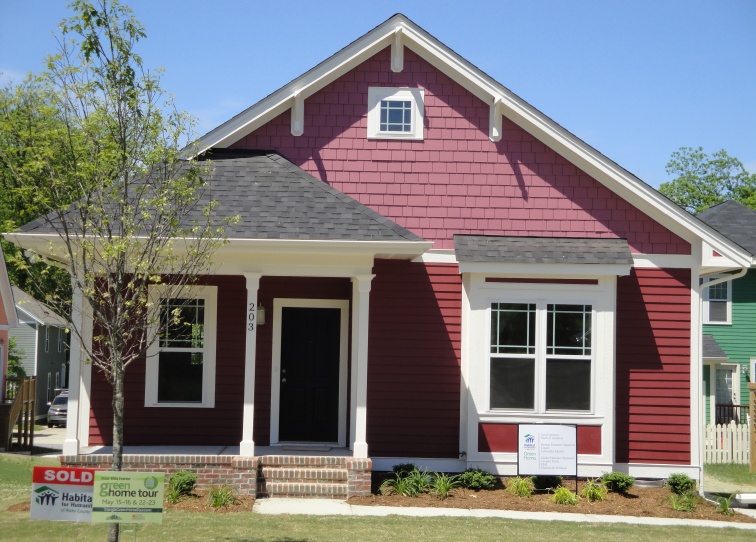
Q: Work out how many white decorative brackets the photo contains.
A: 3